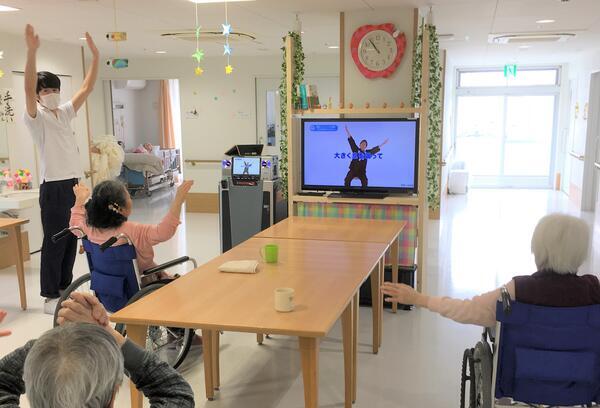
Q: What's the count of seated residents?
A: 3